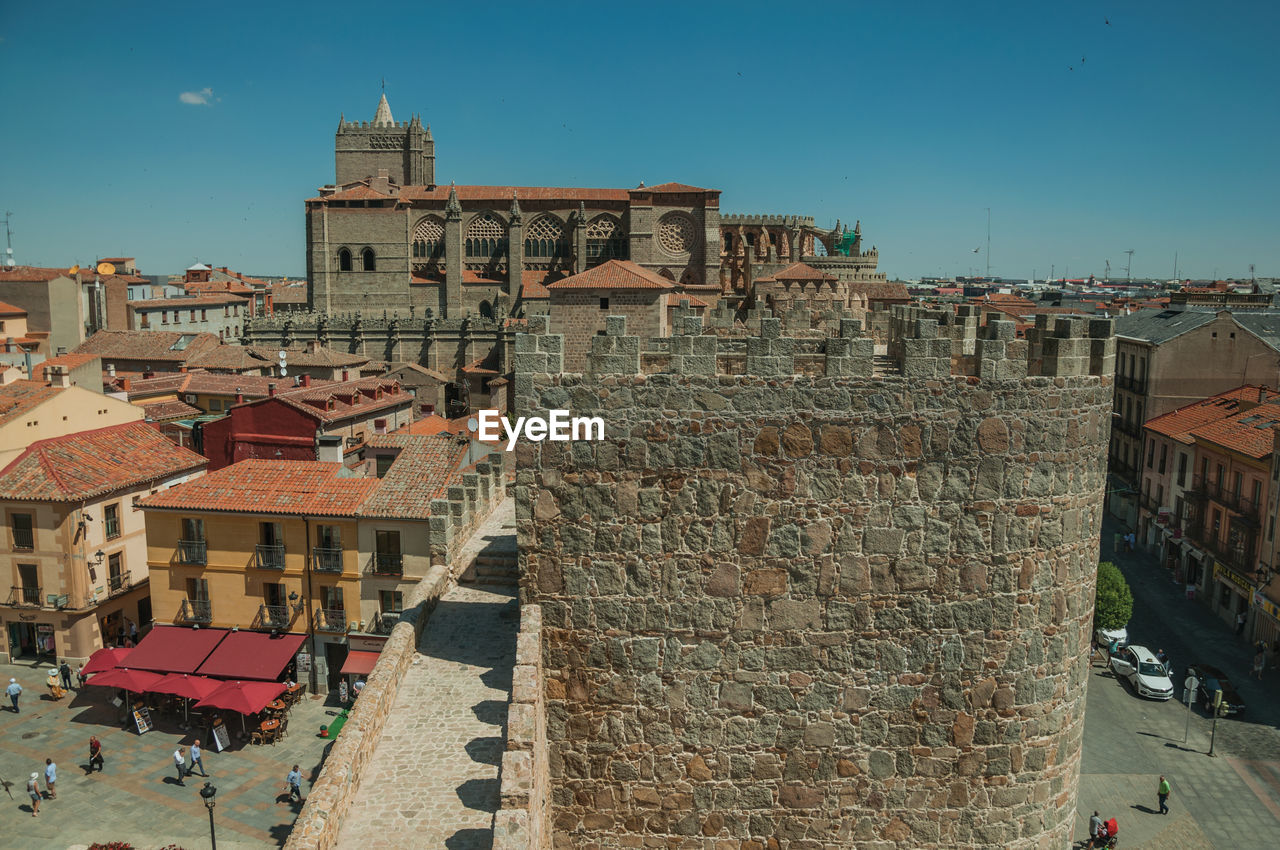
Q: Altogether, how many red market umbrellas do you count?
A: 4